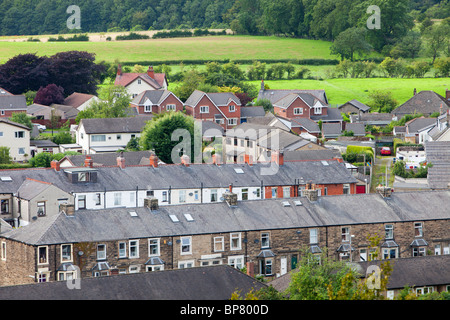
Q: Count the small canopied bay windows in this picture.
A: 8